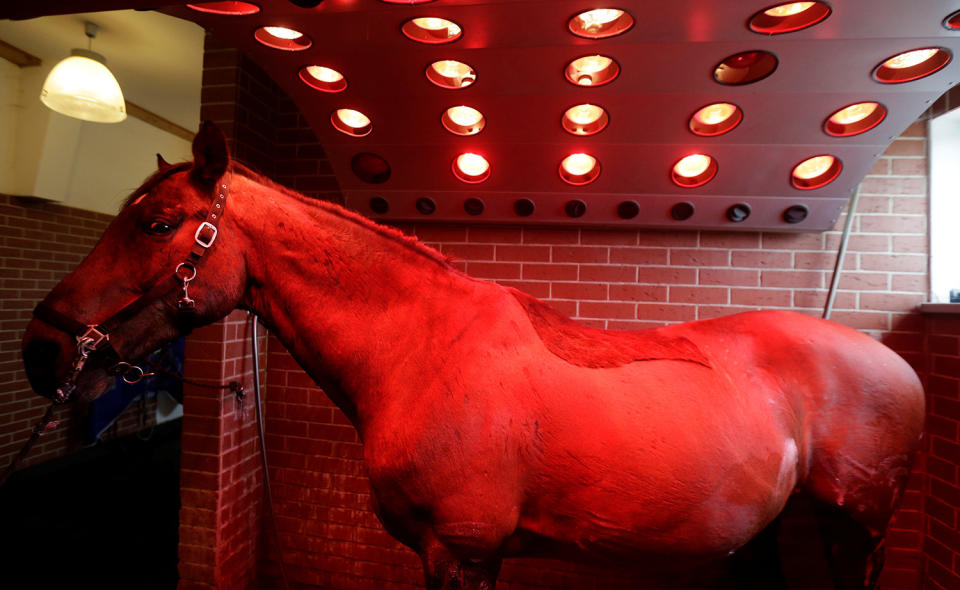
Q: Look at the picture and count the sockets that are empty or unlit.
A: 2